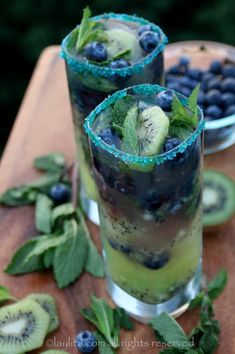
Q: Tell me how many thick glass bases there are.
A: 2